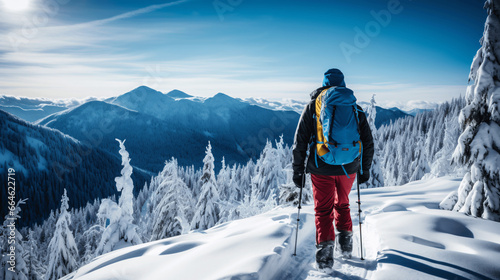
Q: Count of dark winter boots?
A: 2